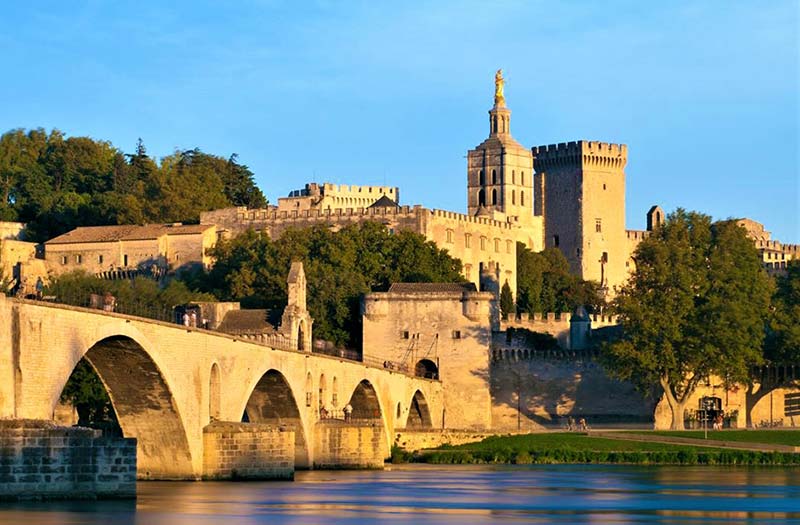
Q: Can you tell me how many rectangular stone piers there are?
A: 3